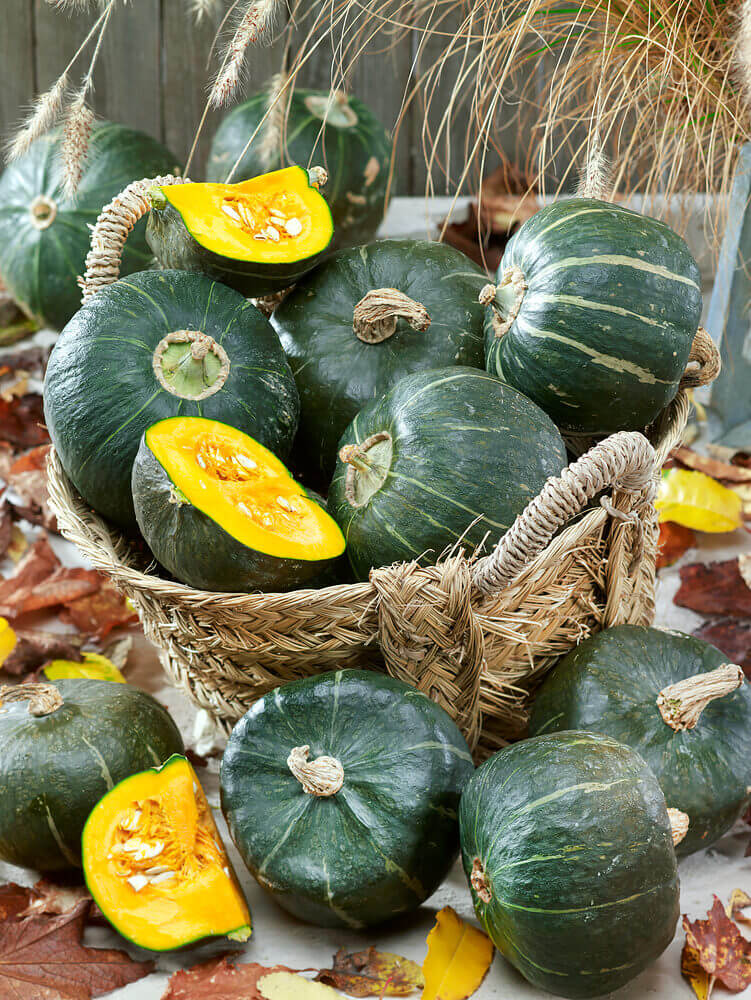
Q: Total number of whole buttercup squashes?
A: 10